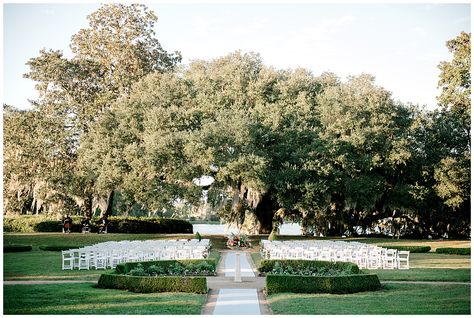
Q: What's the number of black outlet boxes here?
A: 0